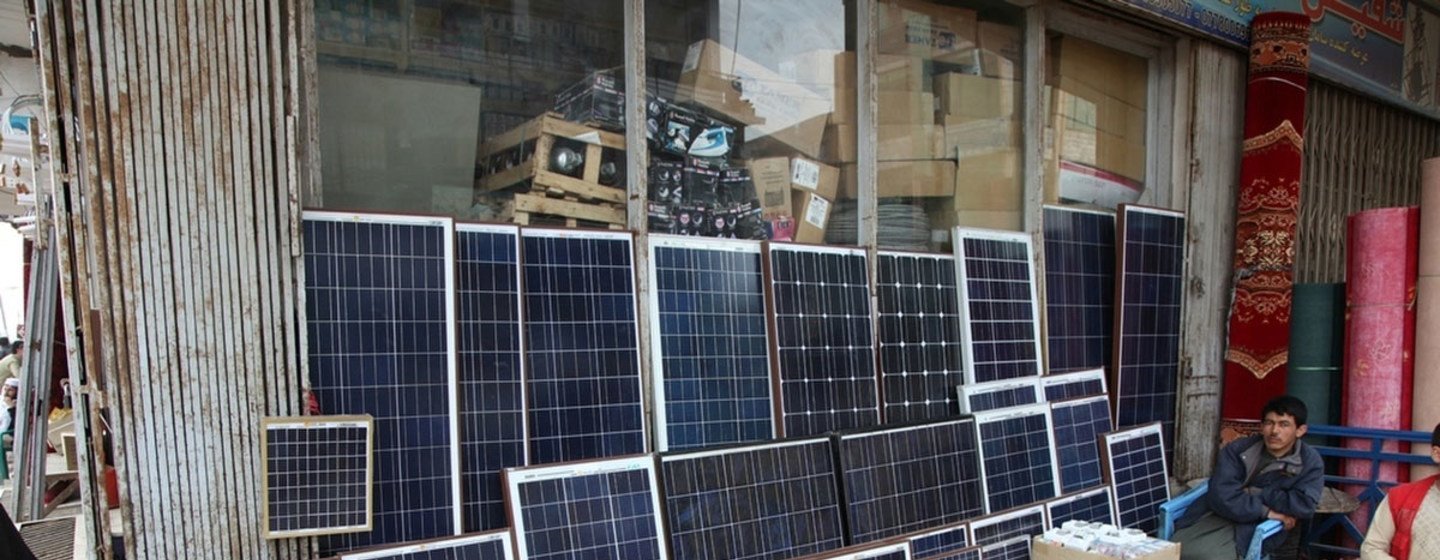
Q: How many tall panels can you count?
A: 9